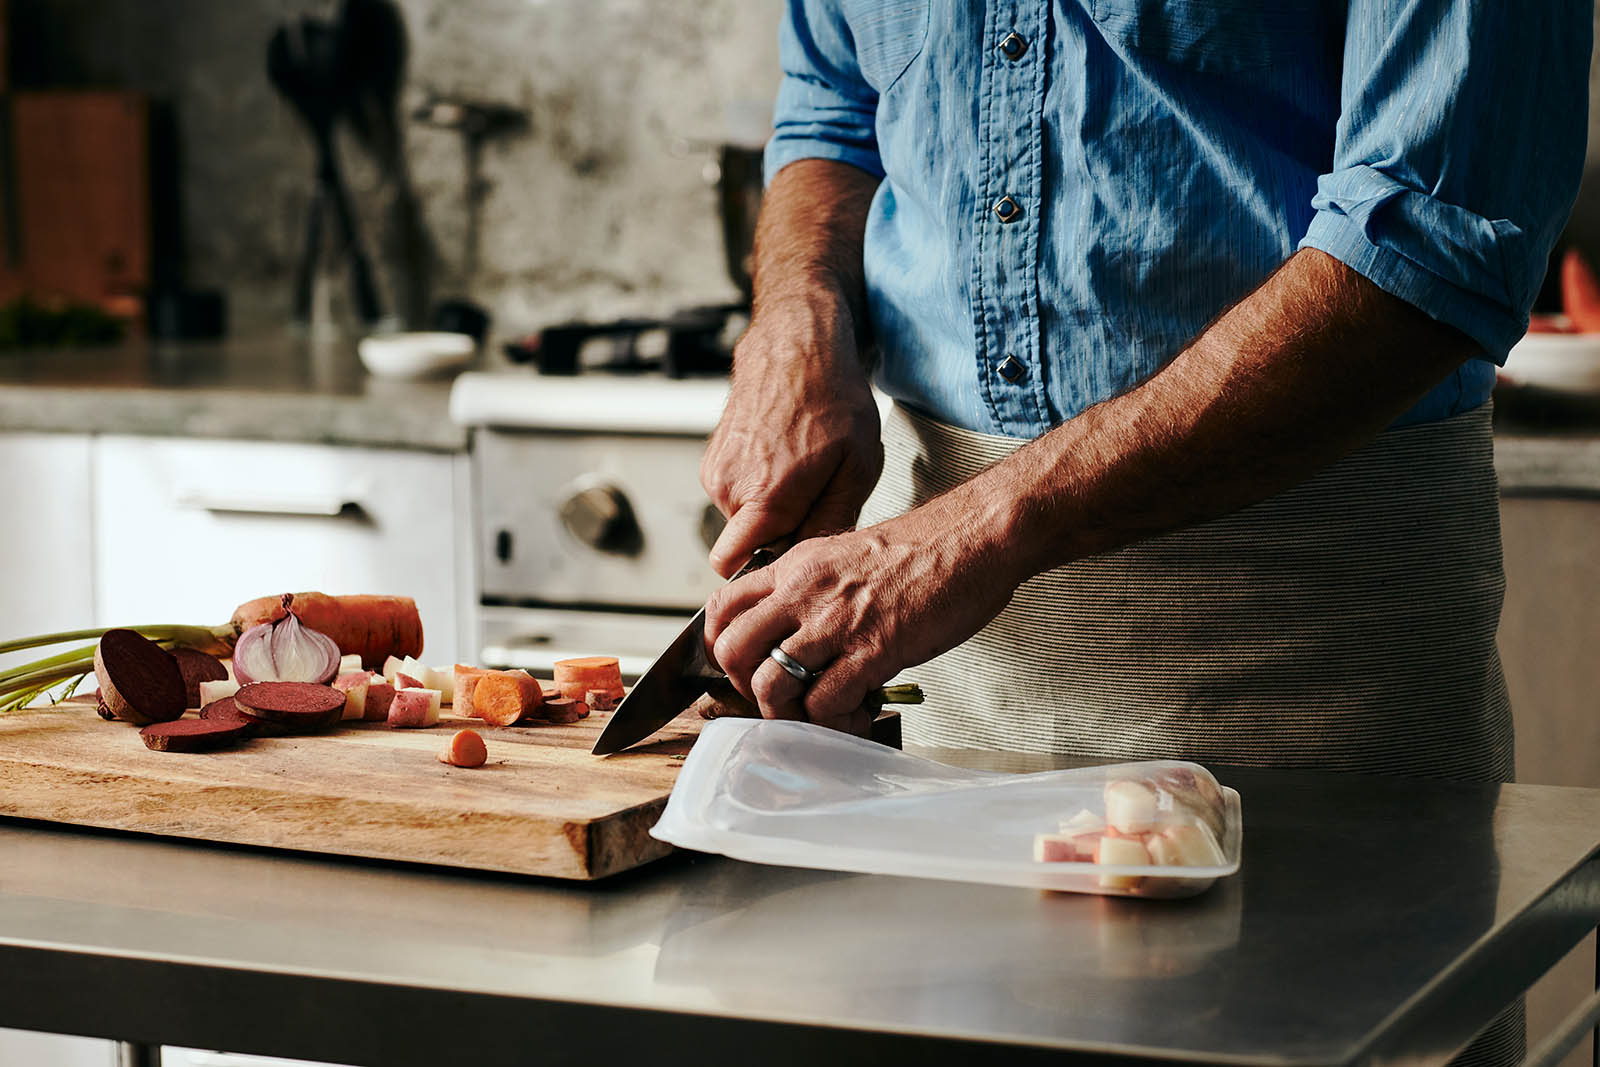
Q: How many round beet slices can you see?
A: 3